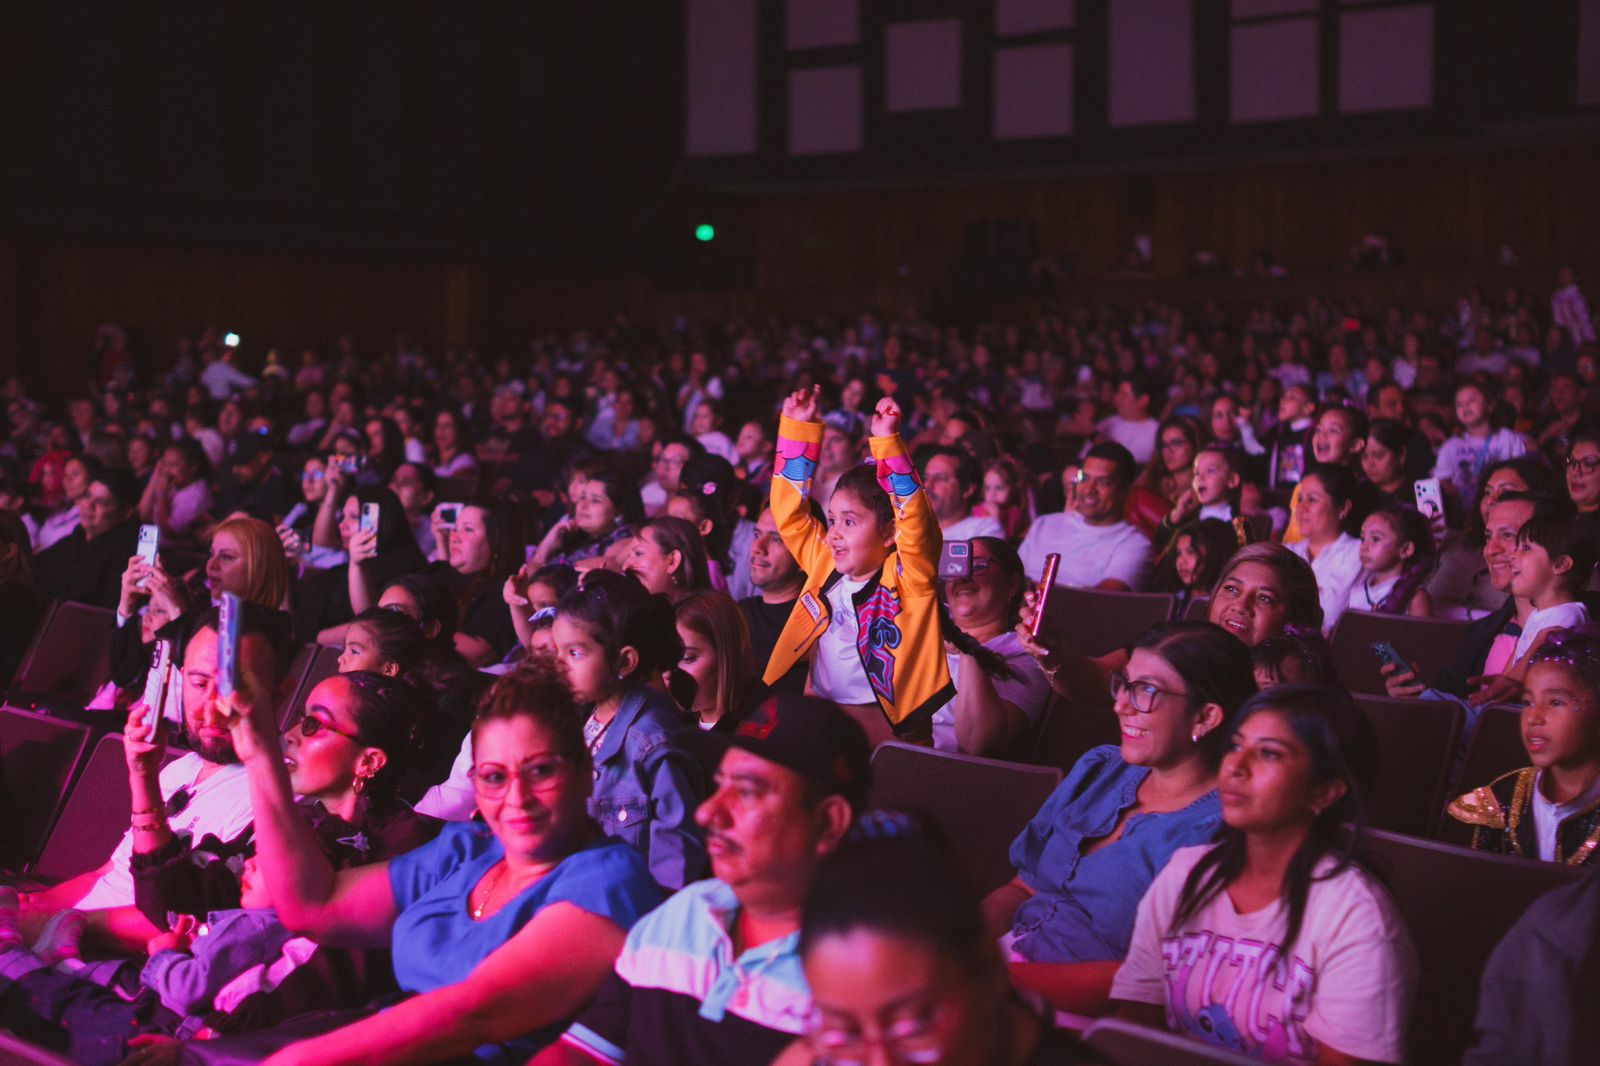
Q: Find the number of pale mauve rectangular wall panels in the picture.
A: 12